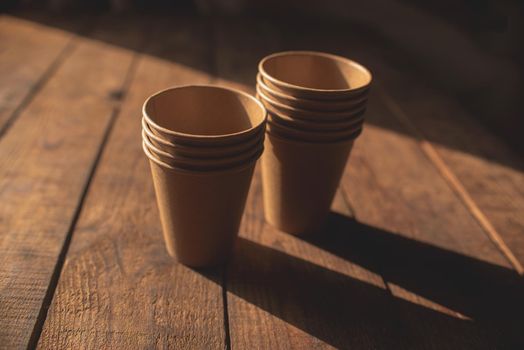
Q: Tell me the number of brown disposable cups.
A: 10